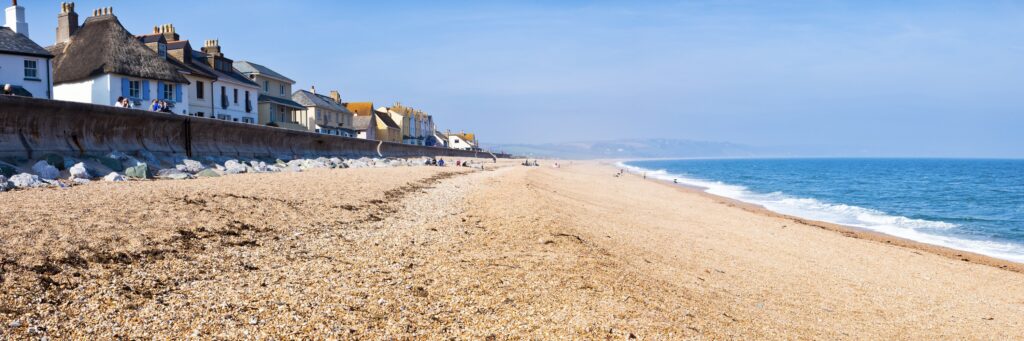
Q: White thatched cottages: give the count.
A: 1